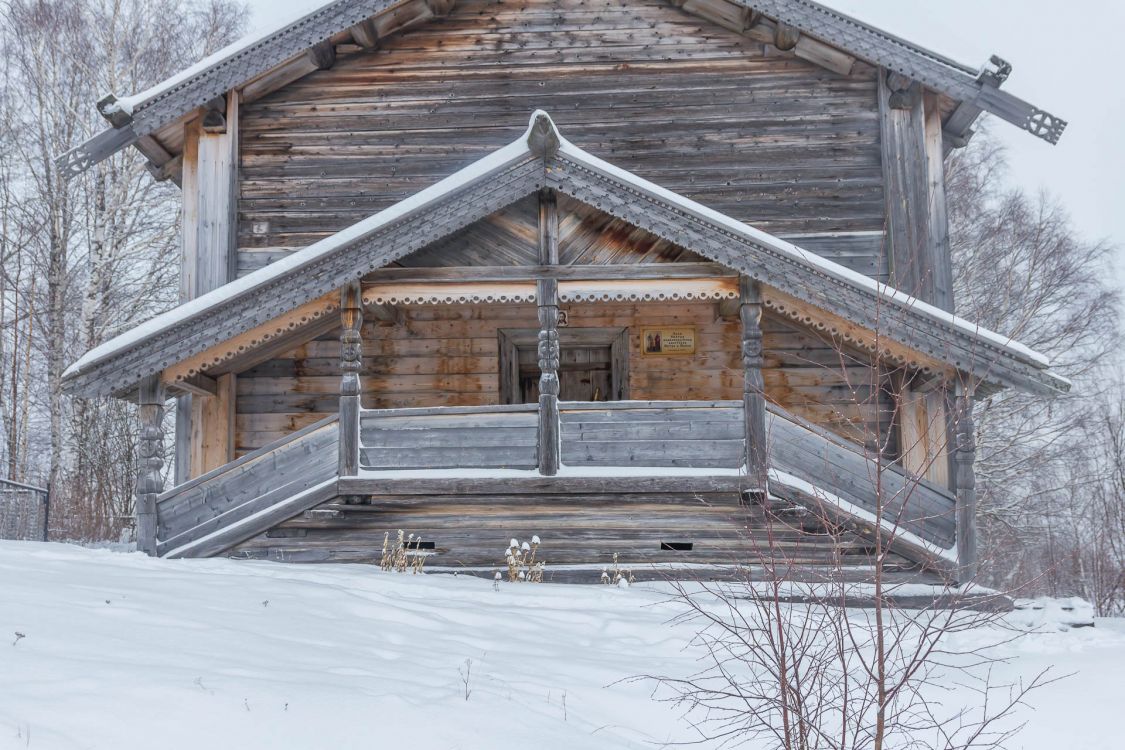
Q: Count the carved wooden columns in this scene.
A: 5